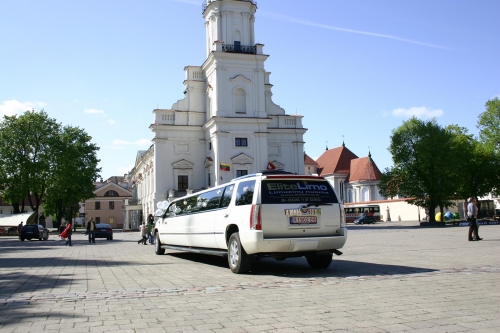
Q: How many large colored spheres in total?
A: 3